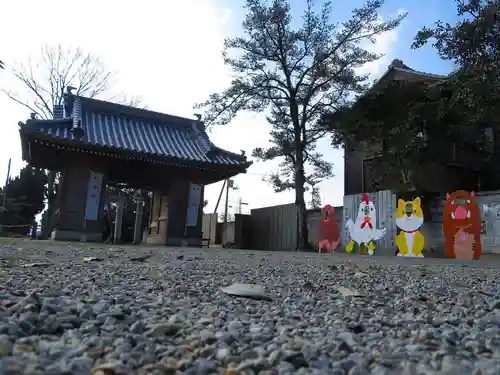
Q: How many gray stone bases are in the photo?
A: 2